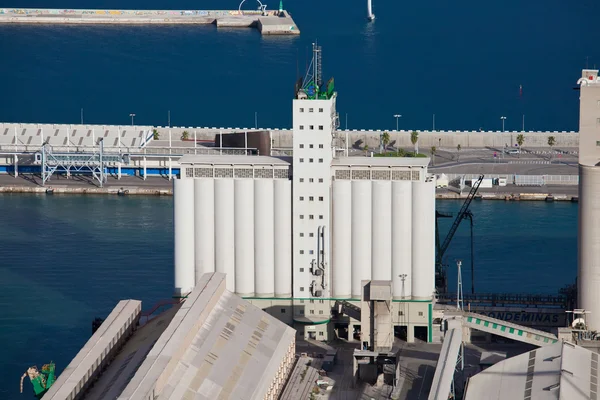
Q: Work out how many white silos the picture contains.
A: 11